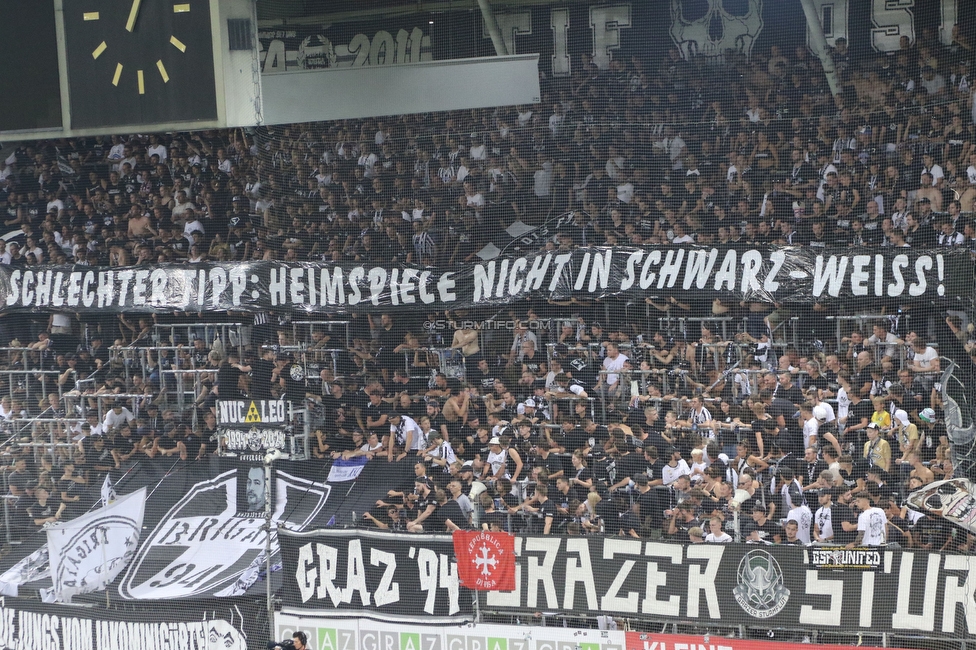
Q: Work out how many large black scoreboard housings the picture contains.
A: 1